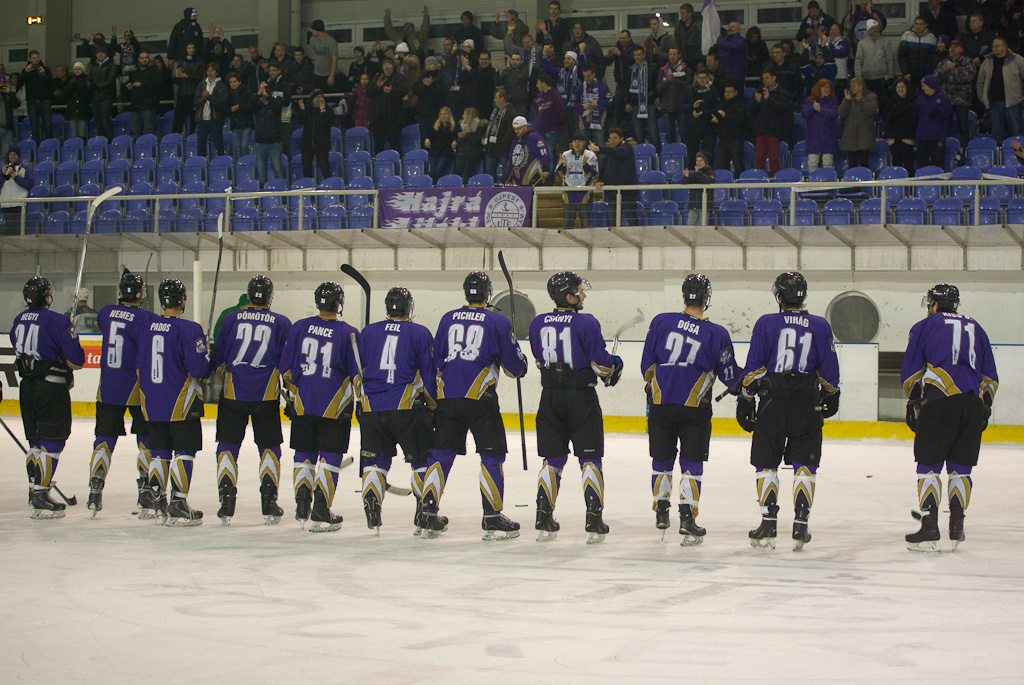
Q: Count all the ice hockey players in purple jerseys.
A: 11